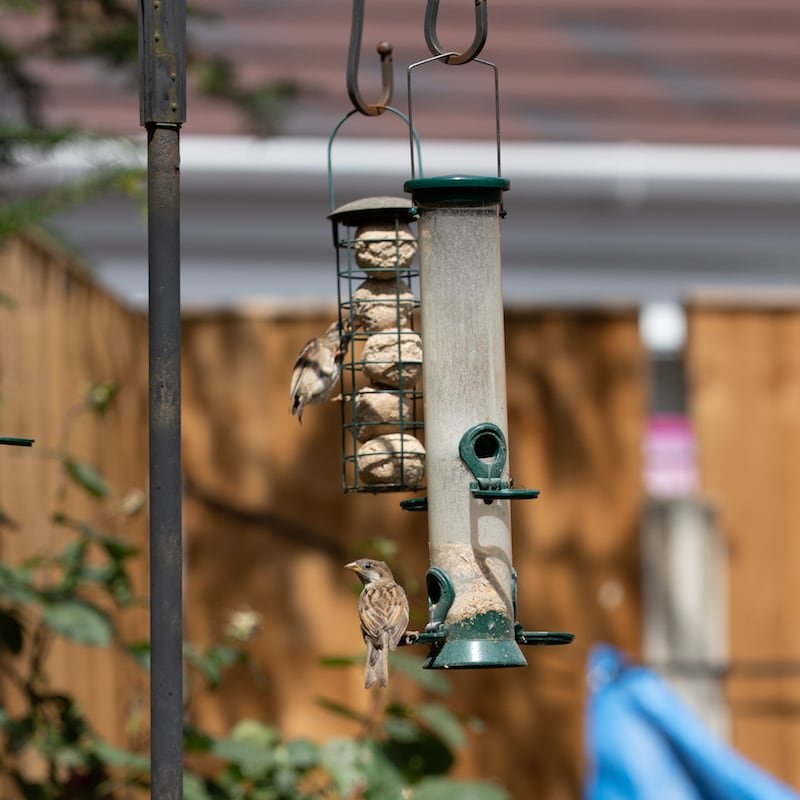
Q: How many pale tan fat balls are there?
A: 5